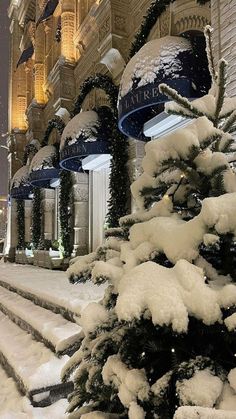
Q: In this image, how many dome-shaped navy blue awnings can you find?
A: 4